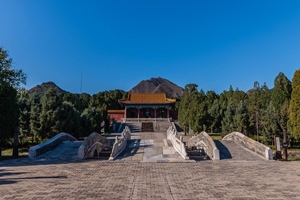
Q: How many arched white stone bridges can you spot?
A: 3